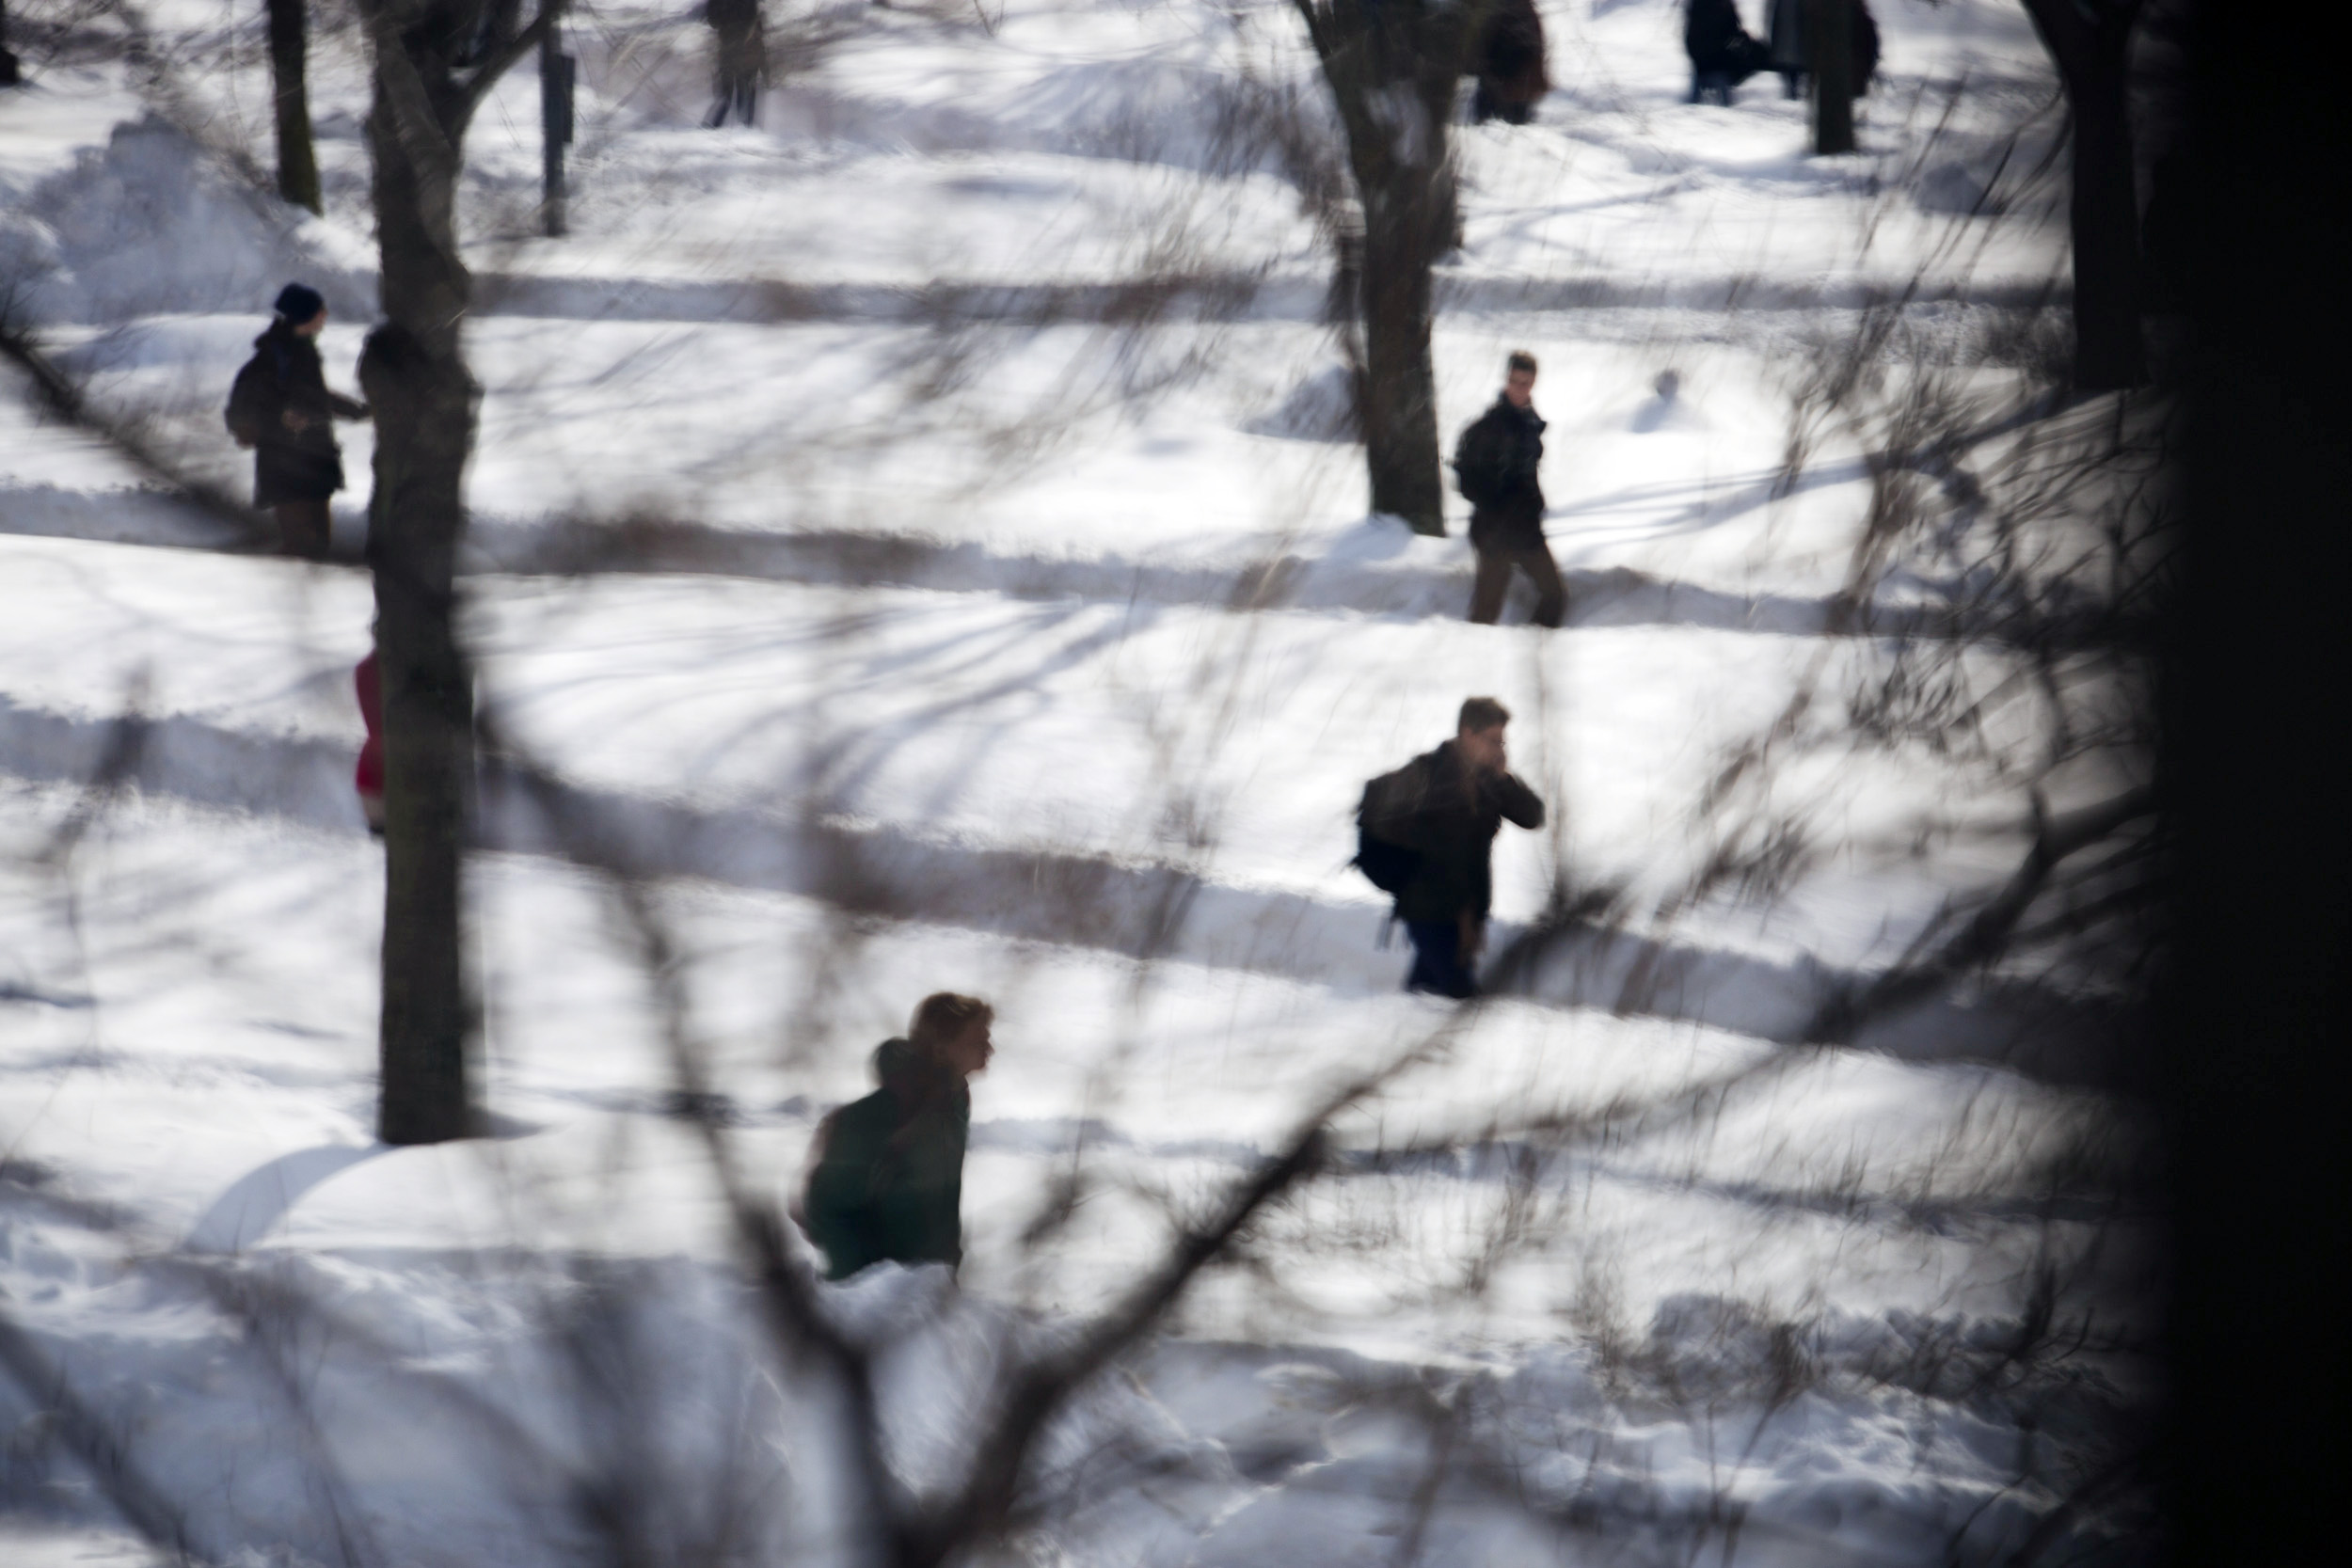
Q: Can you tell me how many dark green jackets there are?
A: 1